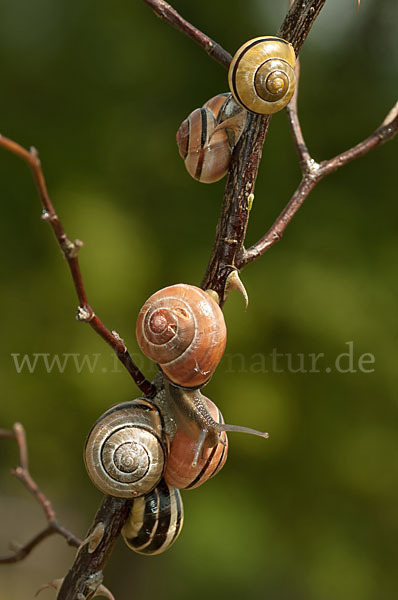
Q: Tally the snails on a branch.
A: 6